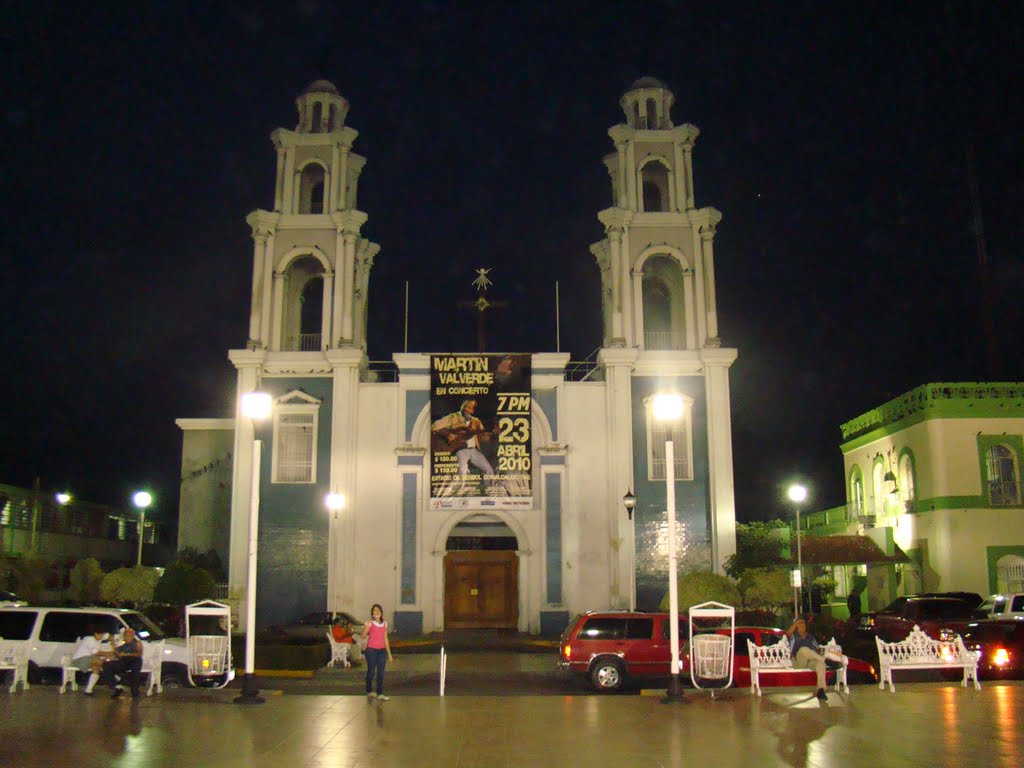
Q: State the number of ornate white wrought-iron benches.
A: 5